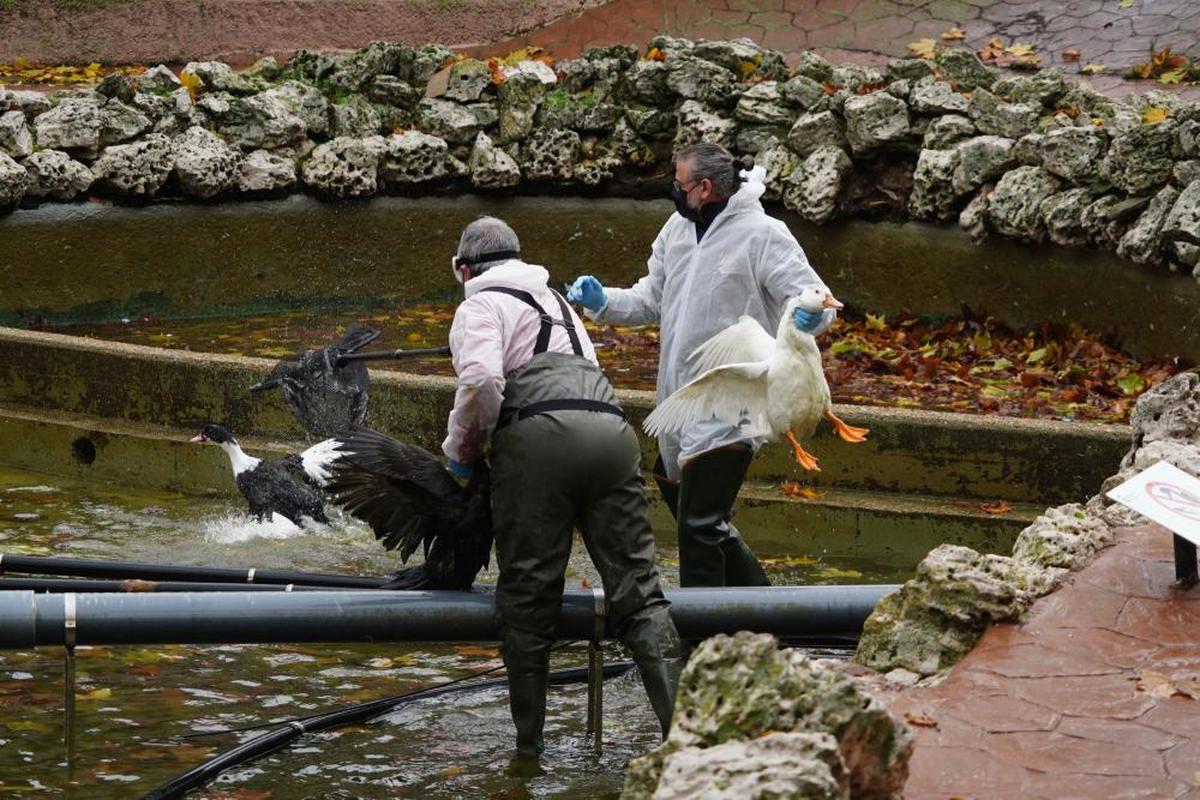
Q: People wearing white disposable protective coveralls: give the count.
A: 2